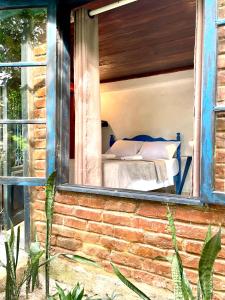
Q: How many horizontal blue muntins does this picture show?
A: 4